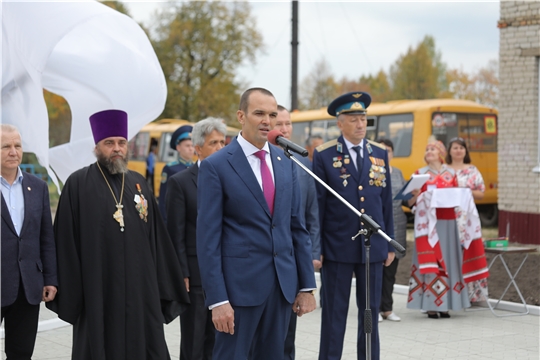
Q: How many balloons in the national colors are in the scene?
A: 0